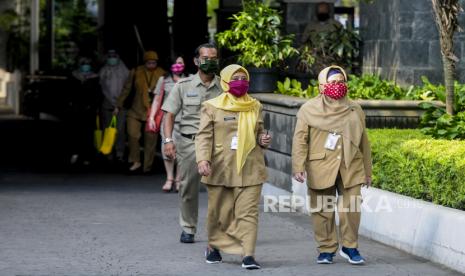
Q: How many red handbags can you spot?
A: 1